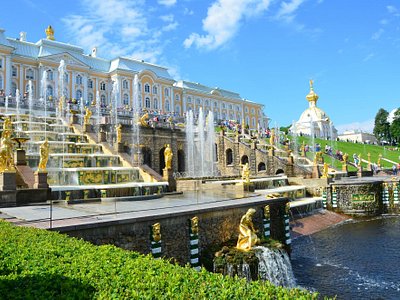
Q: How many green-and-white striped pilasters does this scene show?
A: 8